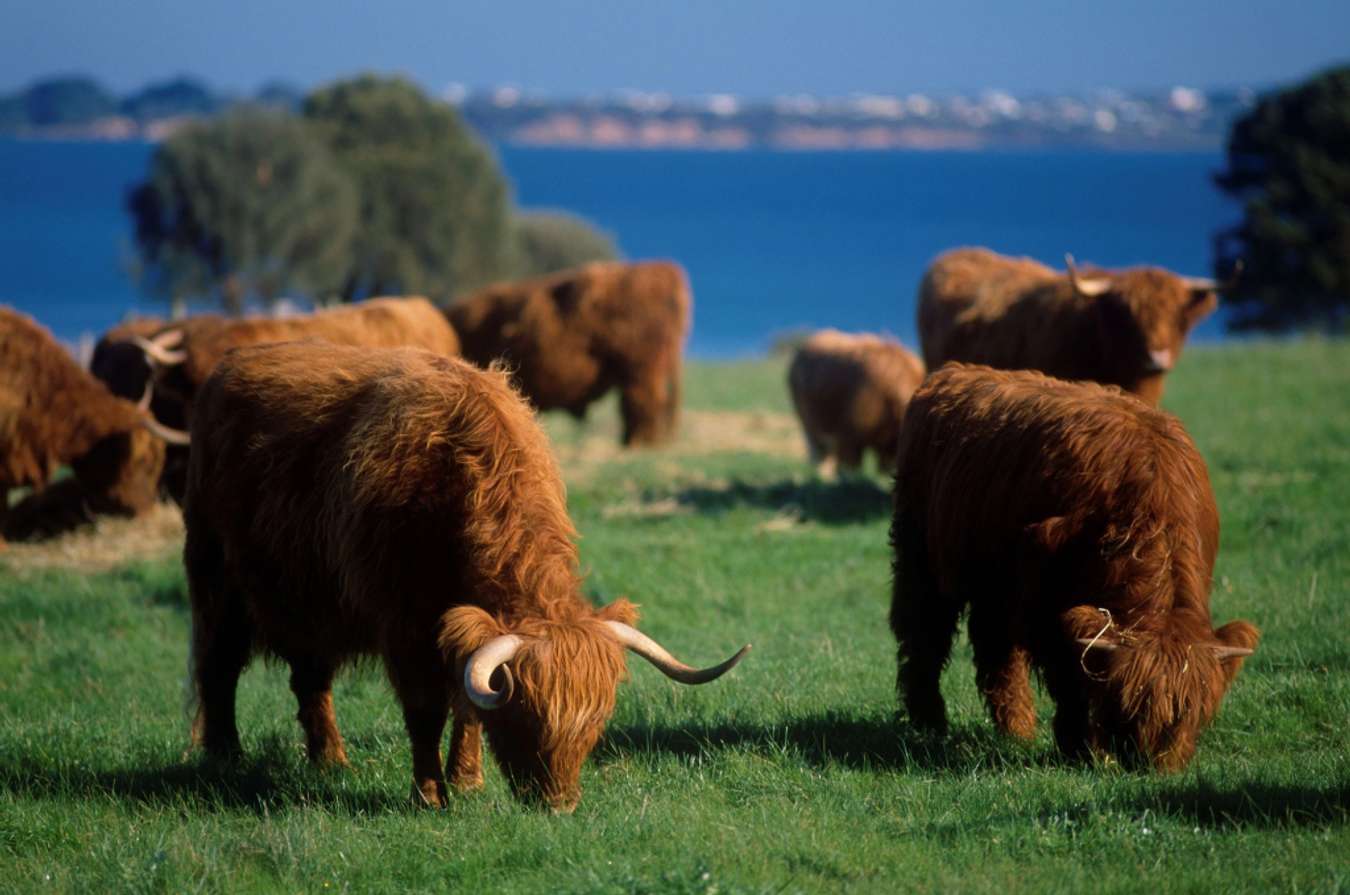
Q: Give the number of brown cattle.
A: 8